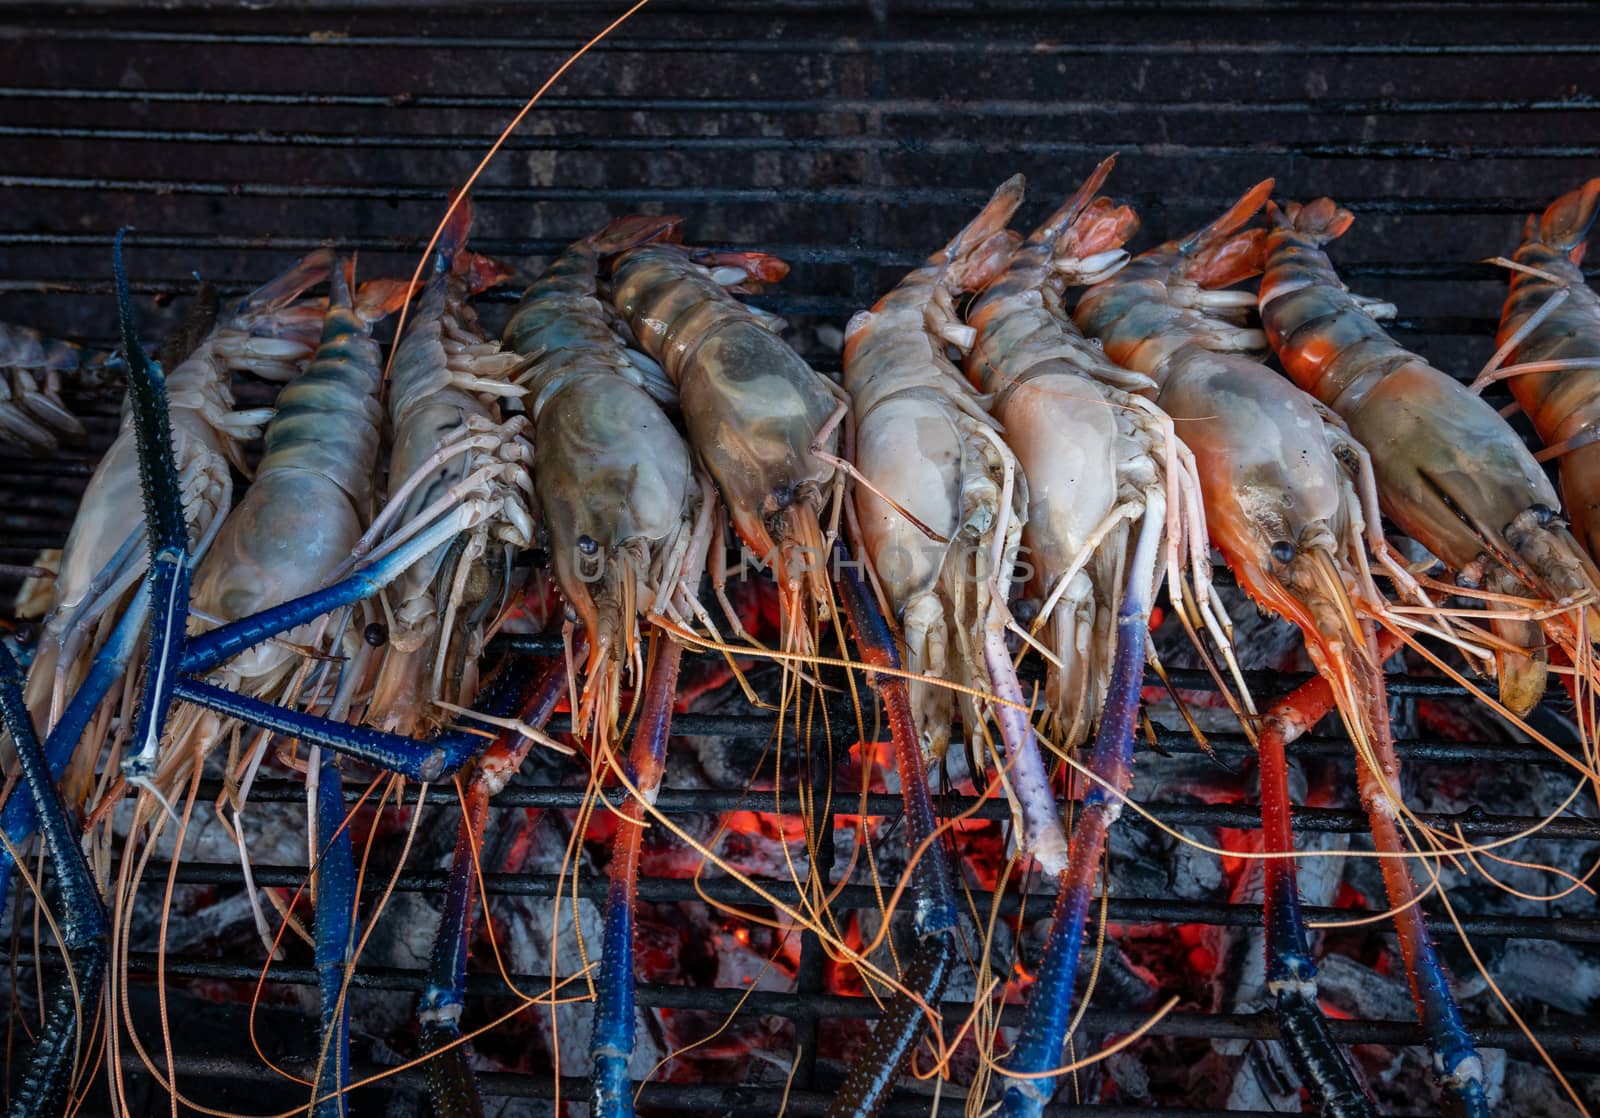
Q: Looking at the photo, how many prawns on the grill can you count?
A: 11